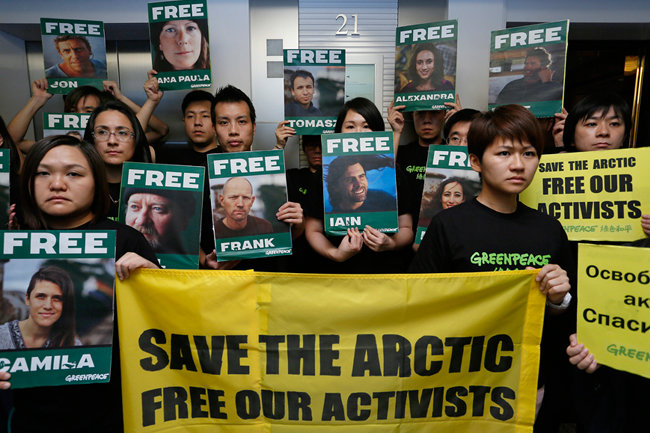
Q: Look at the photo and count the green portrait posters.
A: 12